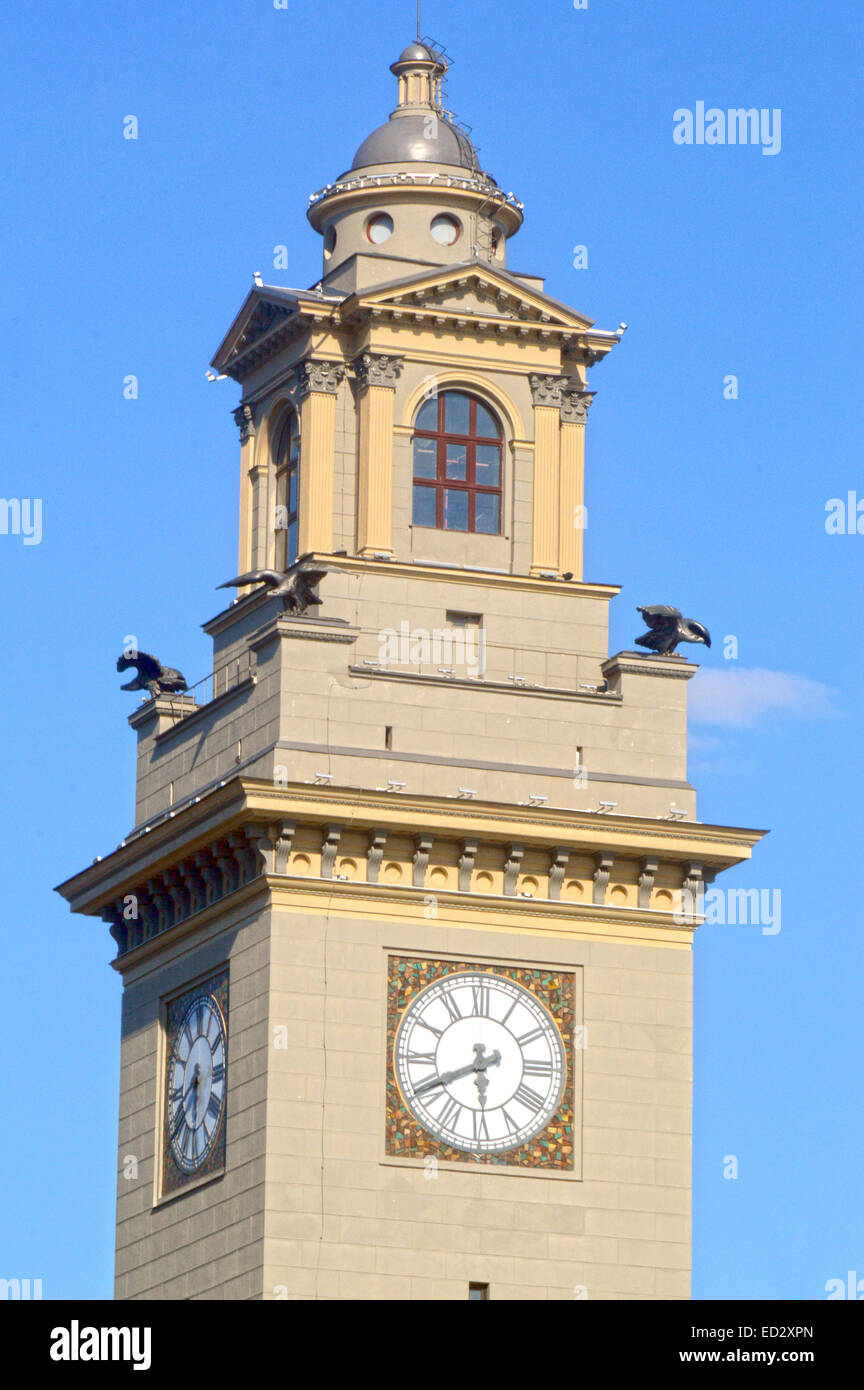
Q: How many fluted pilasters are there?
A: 5